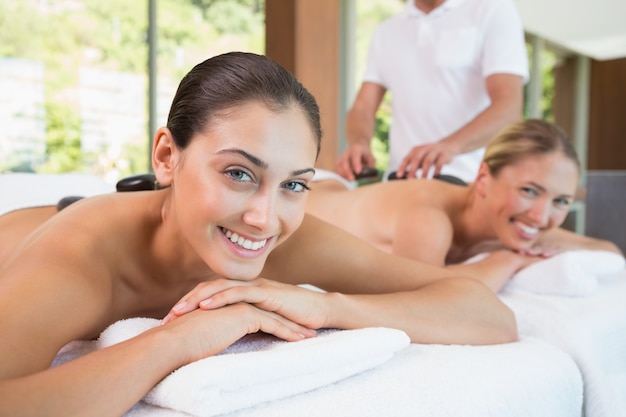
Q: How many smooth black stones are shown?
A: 5